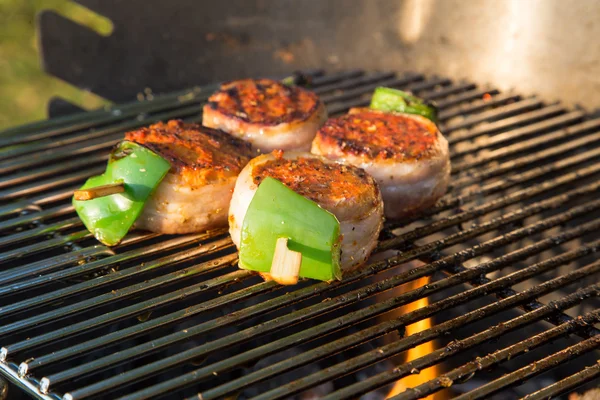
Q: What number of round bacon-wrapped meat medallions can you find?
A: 4